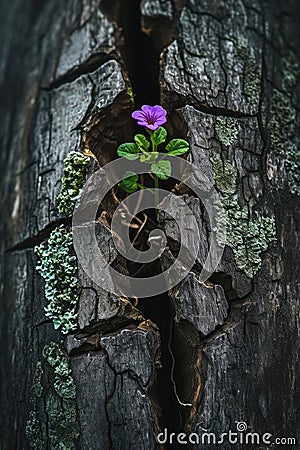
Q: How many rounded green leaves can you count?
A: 6